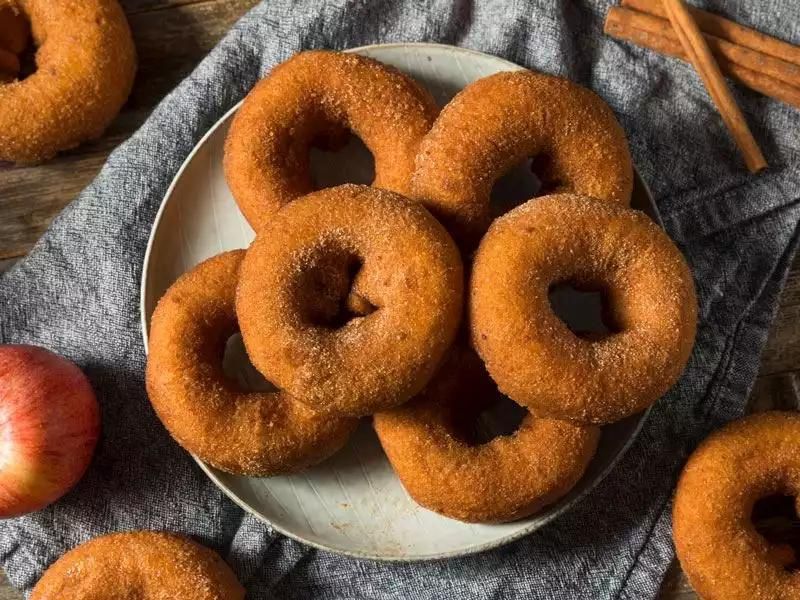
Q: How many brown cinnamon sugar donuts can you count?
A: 9